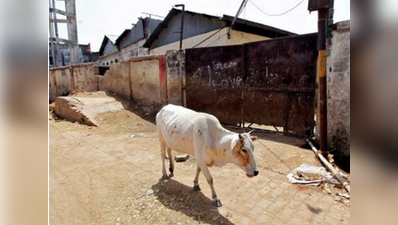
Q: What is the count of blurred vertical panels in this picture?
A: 2